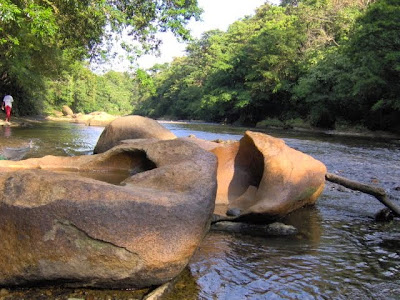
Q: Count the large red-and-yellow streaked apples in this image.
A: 0